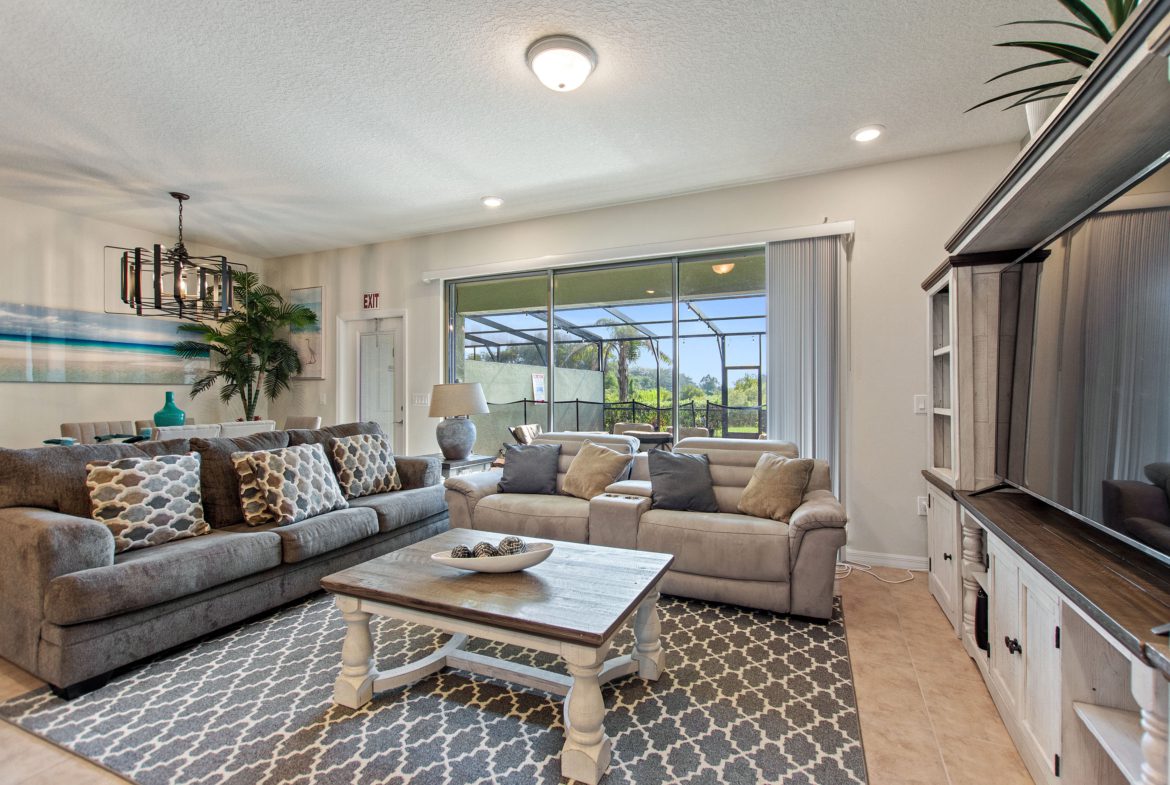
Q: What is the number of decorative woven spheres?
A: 3